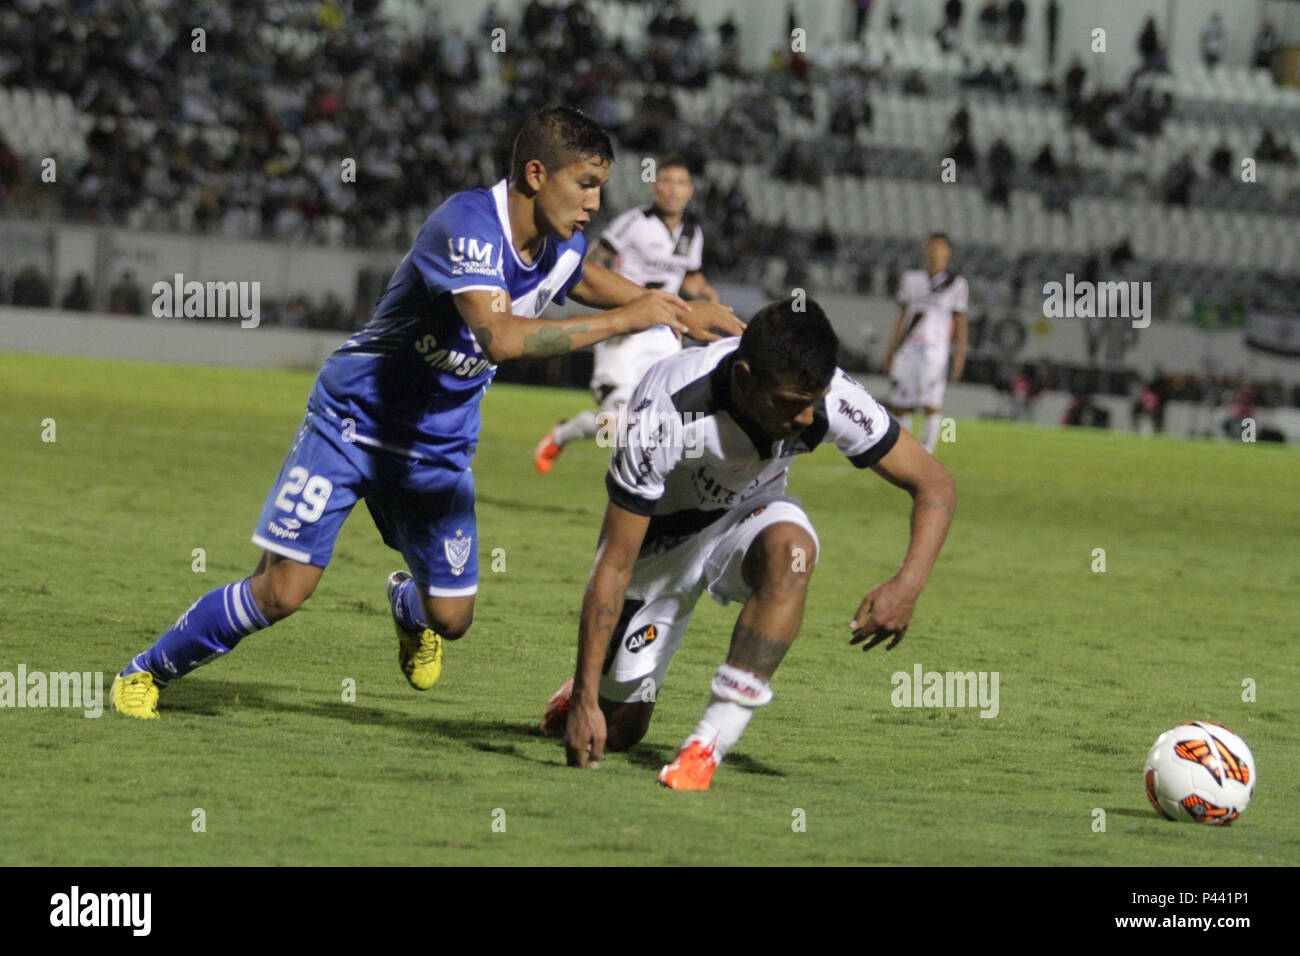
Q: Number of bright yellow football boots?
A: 2